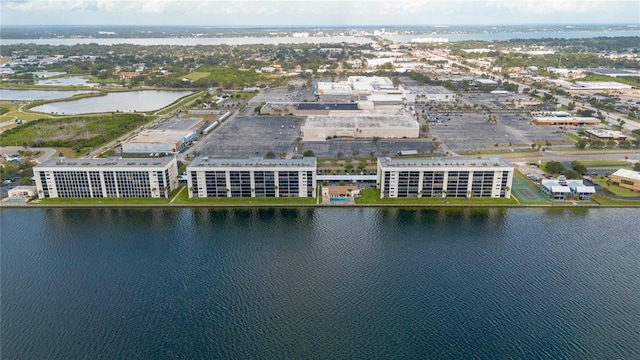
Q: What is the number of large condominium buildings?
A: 3